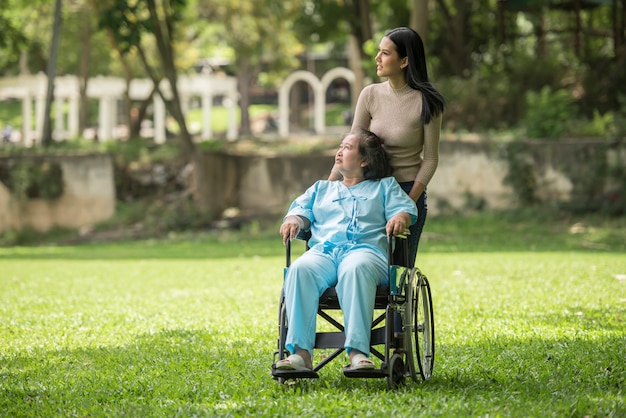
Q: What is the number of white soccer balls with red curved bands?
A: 0